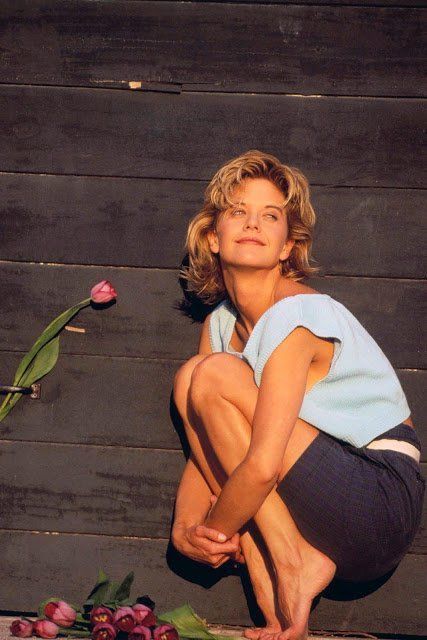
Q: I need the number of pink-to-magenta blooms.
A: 10